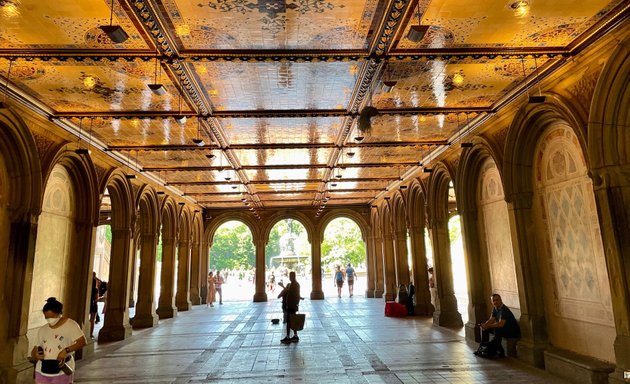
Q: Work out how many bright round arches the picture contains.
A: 3